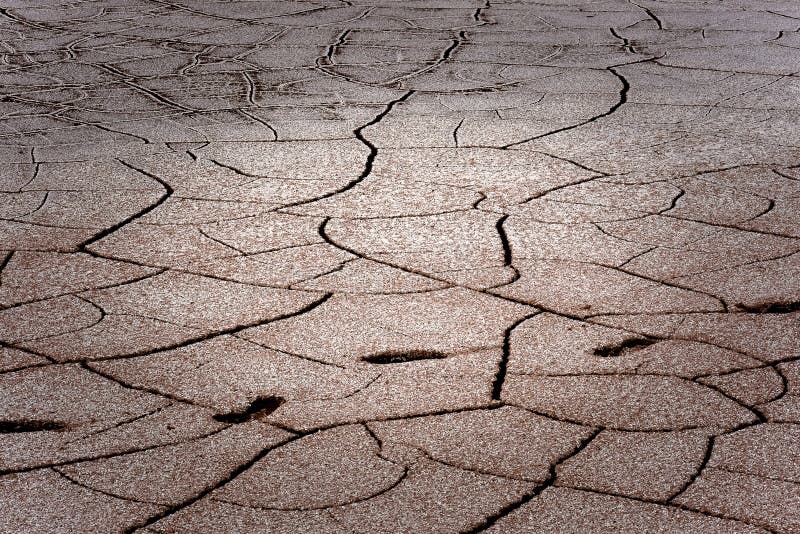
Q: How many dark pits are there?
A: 5